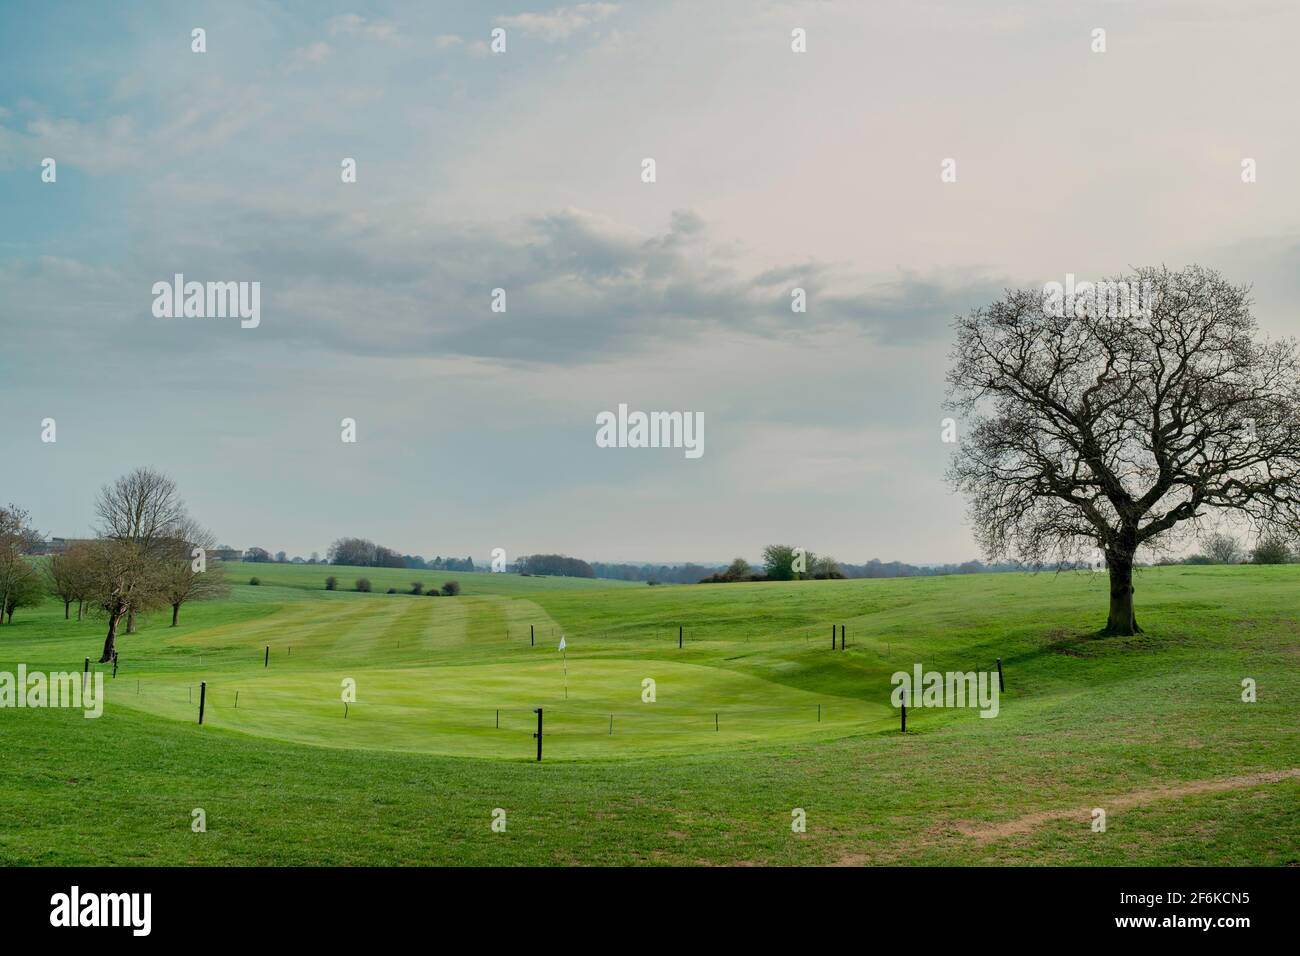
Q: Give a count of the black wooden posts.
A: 11